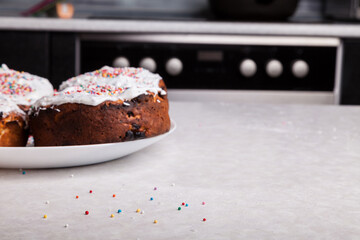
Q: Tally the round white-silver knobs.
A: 6